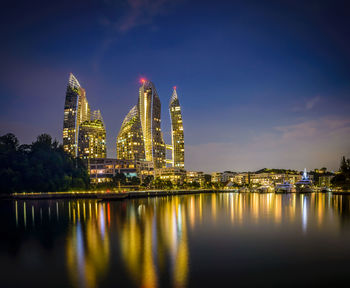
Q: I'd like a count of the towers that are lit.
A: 5